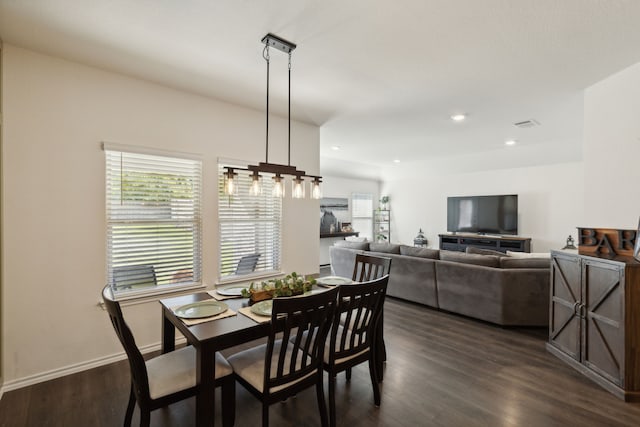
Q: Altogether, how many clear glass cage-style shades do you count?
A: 5